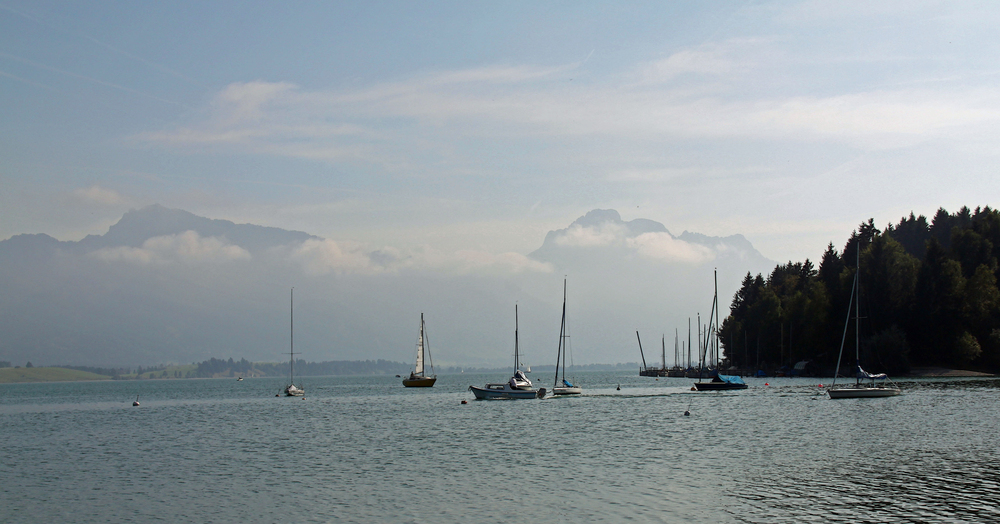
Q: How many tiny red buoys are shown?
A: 2